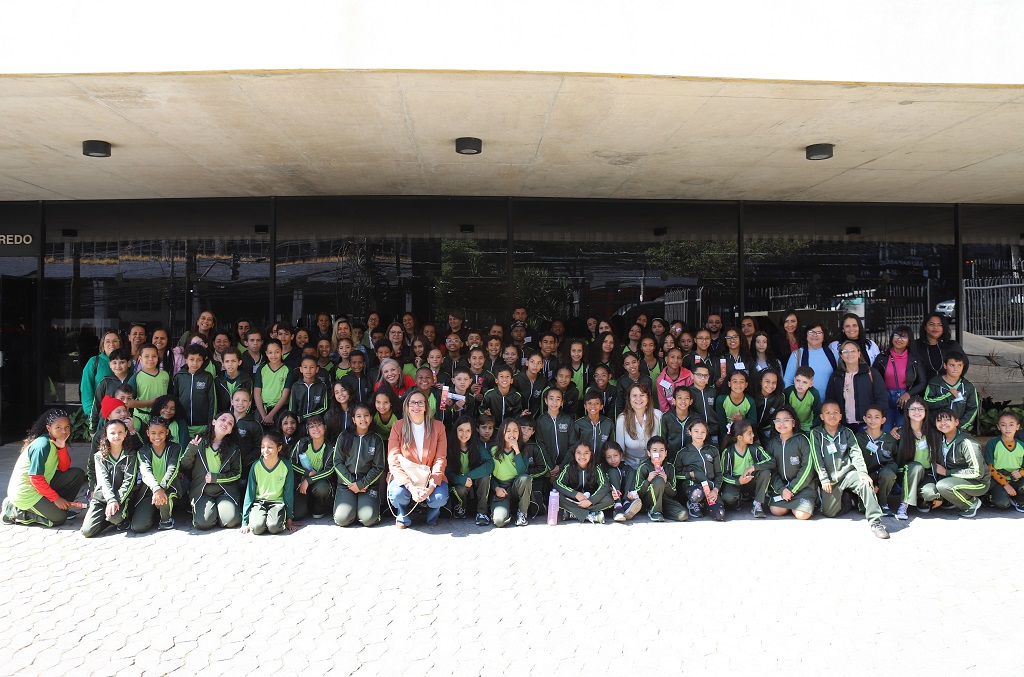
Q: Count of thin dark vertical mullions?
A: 5